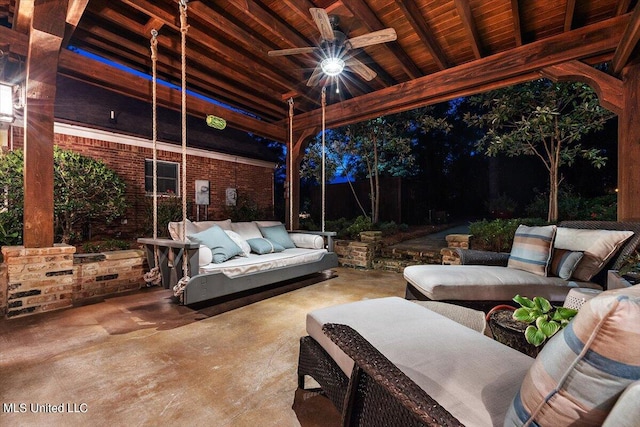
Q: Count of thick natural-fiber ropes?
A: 4